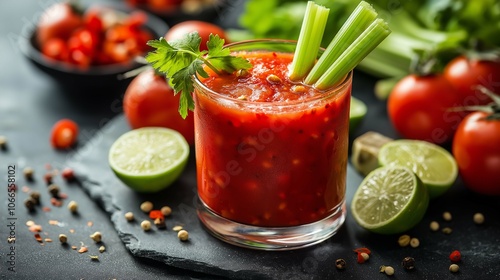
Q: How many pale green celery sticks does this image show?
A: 3